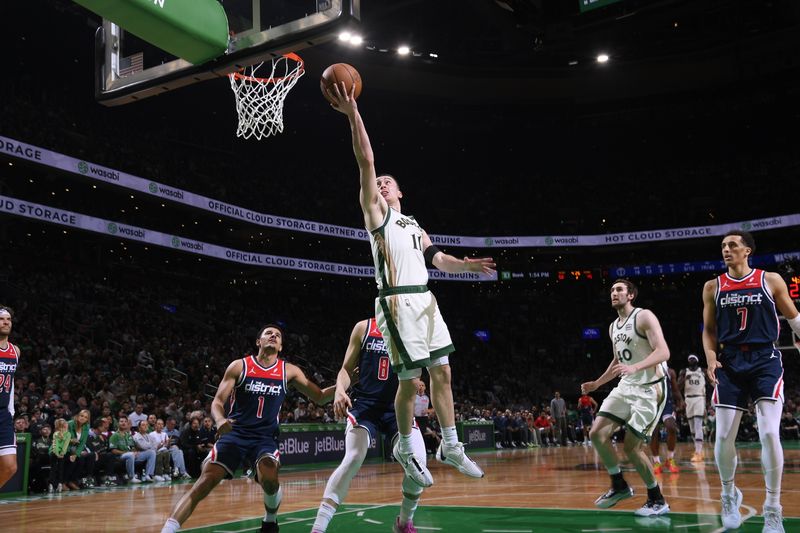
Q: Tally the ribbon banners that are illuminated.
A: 2